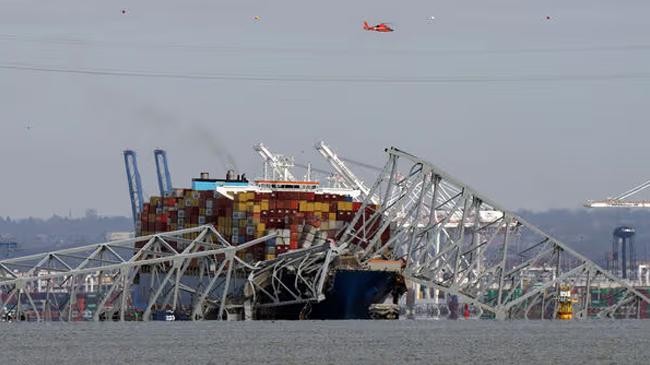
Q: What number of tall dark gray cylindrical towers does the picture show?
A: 1